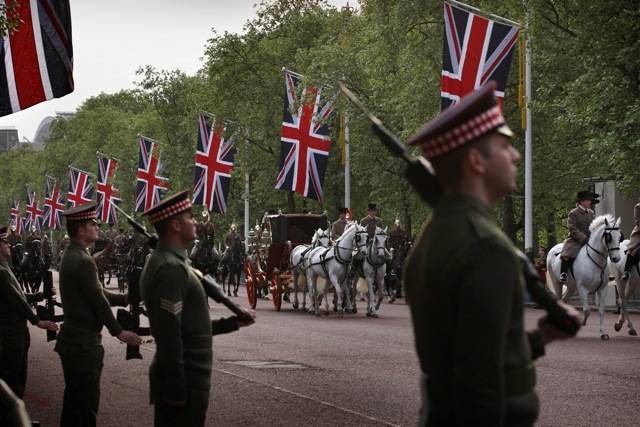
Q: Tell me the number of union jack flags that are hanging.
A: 10